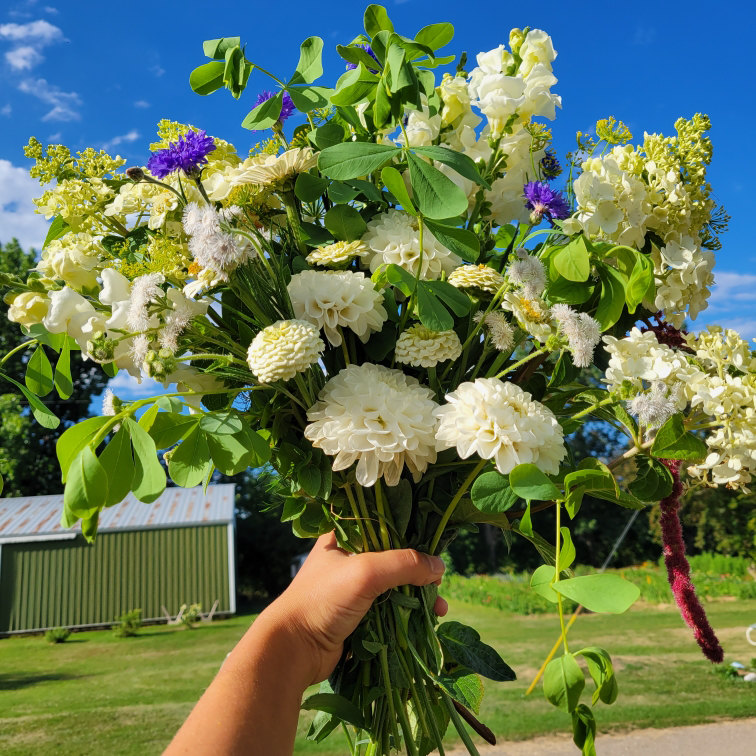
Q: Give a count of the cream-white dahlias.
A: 4